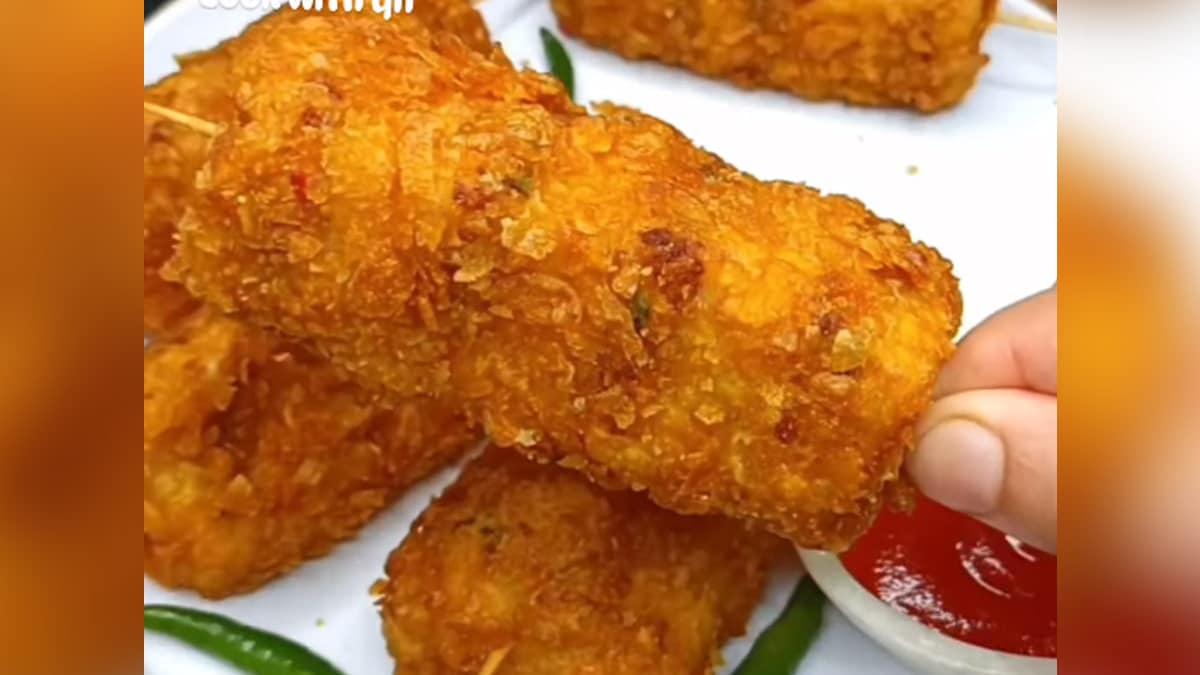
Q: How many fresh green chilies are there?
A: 3